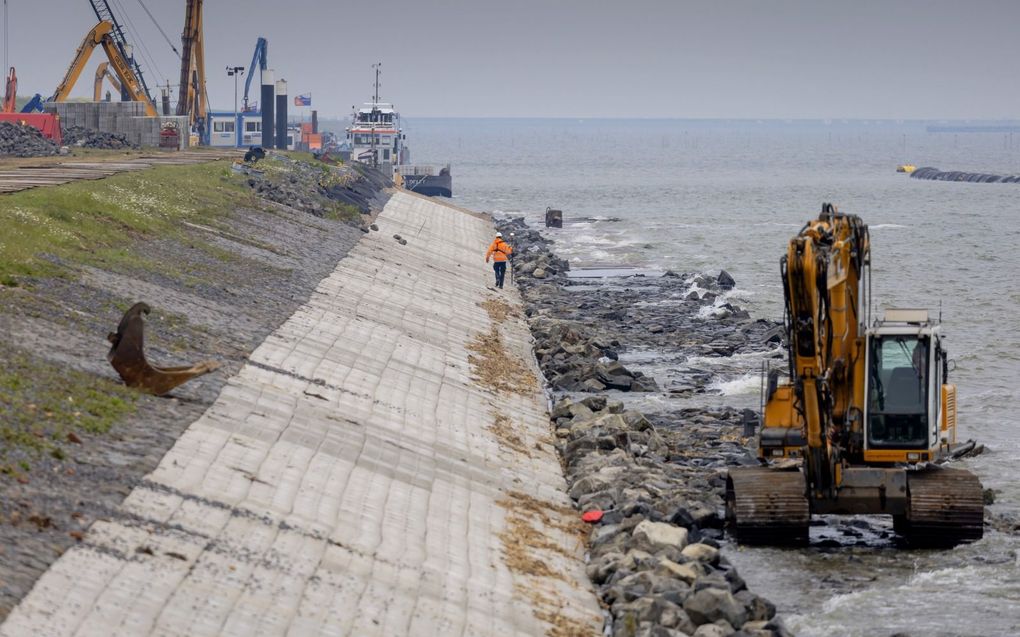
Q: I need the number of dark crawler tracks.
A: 2